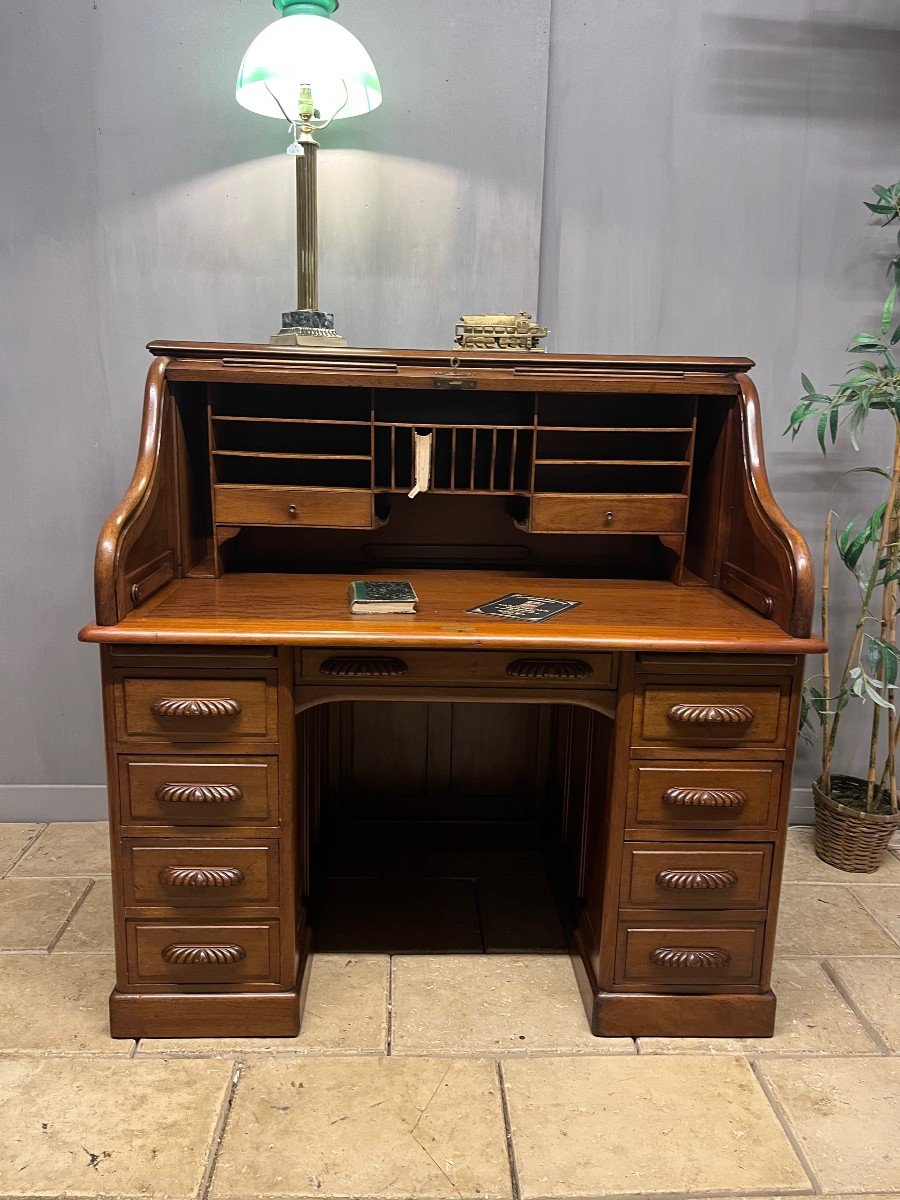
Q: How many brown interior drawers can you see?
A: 2